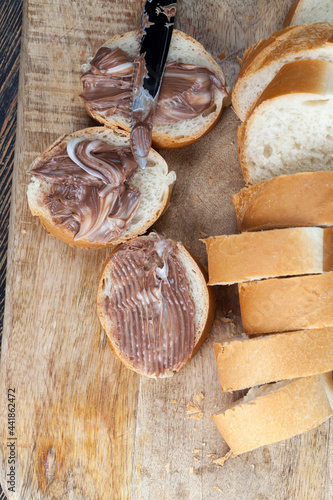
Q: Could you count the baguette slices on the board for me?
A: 11